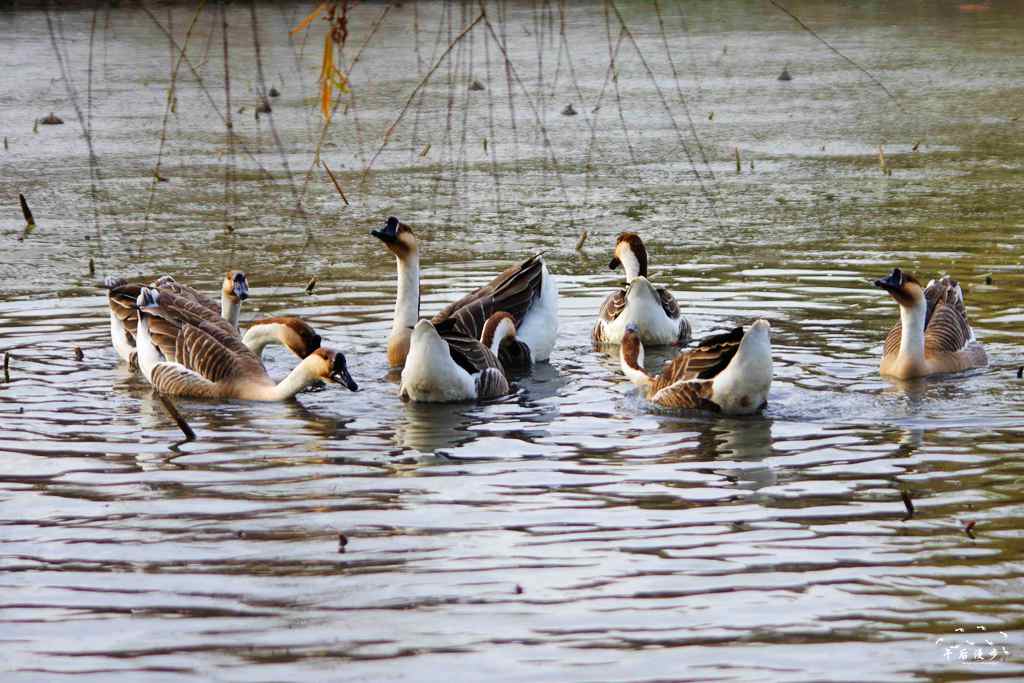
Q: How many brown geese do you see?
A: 8